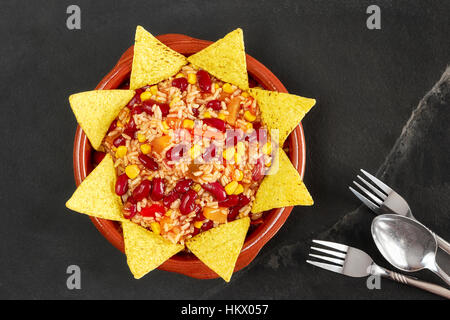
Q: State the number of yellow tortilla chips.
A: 8